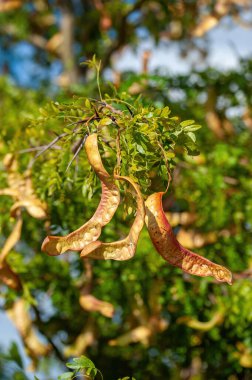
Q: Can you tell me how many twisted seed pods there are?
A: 3